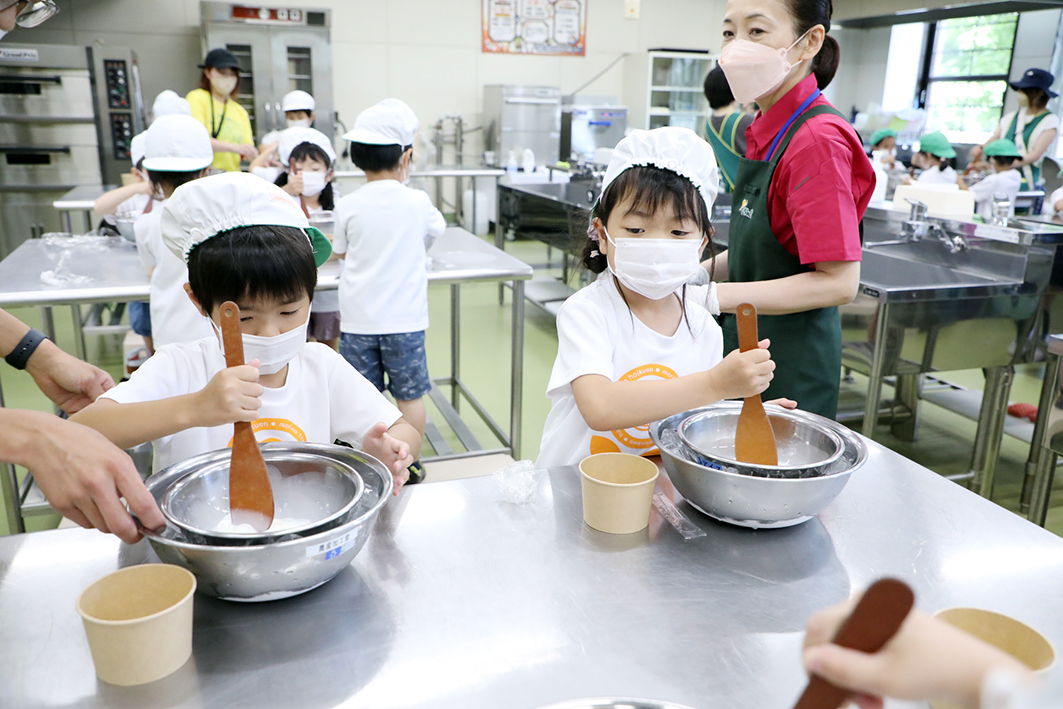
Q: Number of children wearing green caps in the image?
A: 3